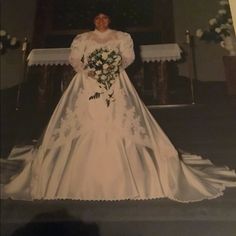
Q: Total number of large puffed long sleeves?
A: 2